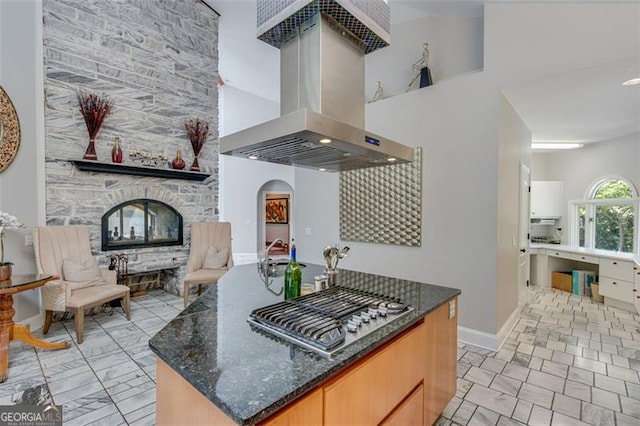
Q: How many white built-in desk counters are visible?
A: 1